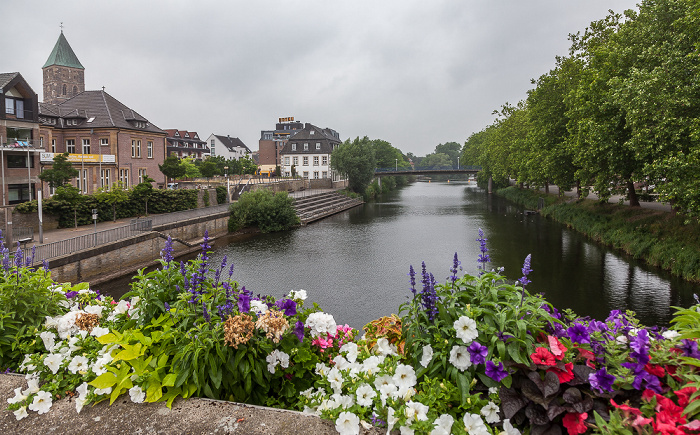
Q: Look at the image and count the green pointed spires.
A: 1